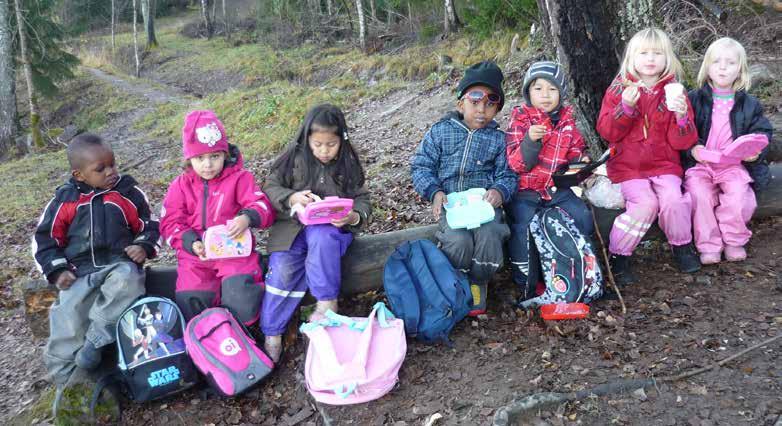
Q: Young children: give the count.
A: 7